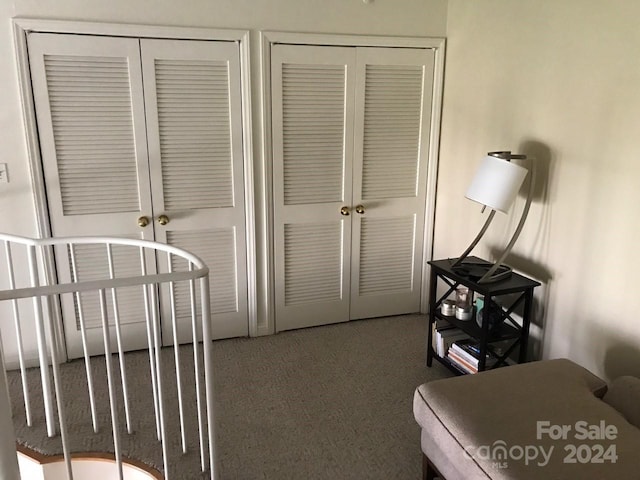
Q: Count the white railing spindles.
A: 11